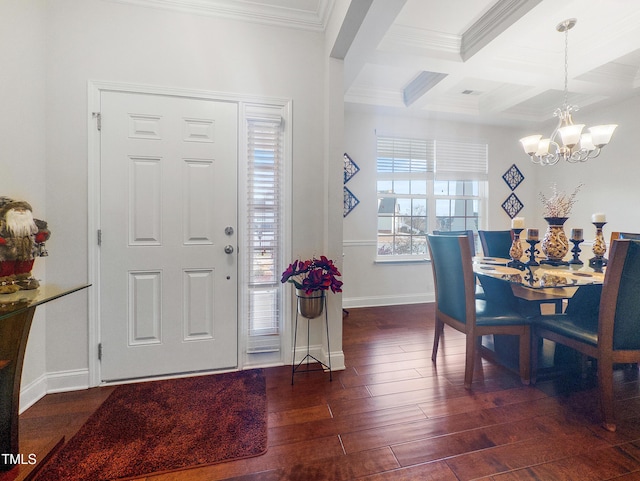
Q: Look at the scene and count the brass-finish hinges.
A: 0